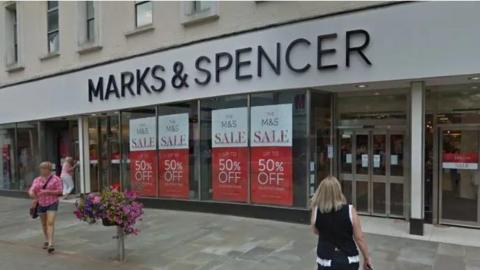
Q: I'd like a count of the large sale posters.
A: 4